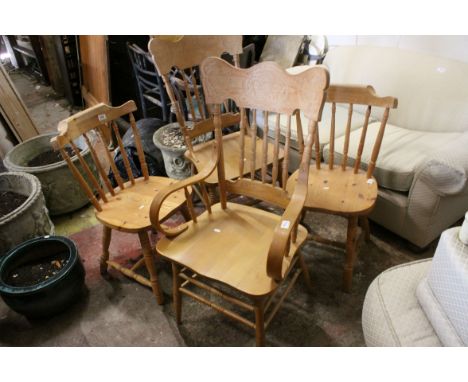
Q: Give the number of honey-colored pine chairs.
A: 4